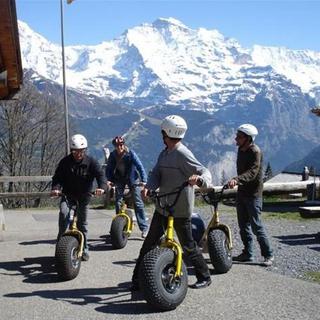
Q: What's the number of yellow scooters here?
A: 4